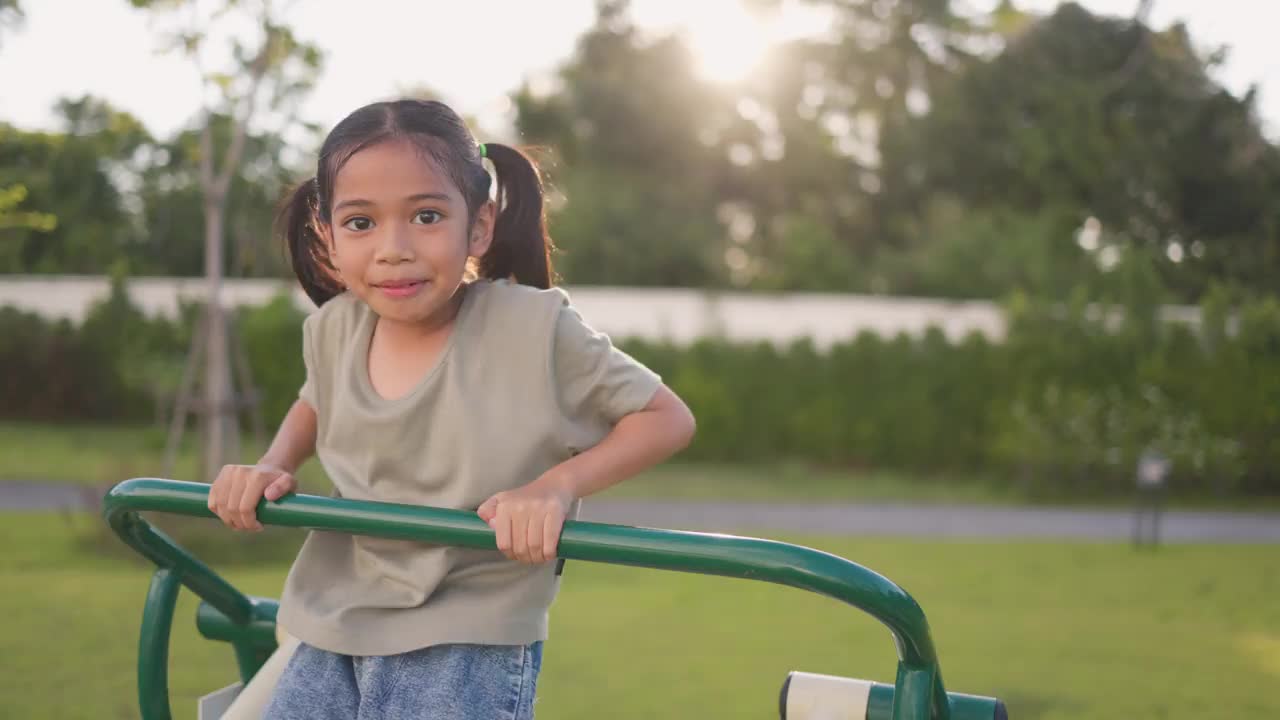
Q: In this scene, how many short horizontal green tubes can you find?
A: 2